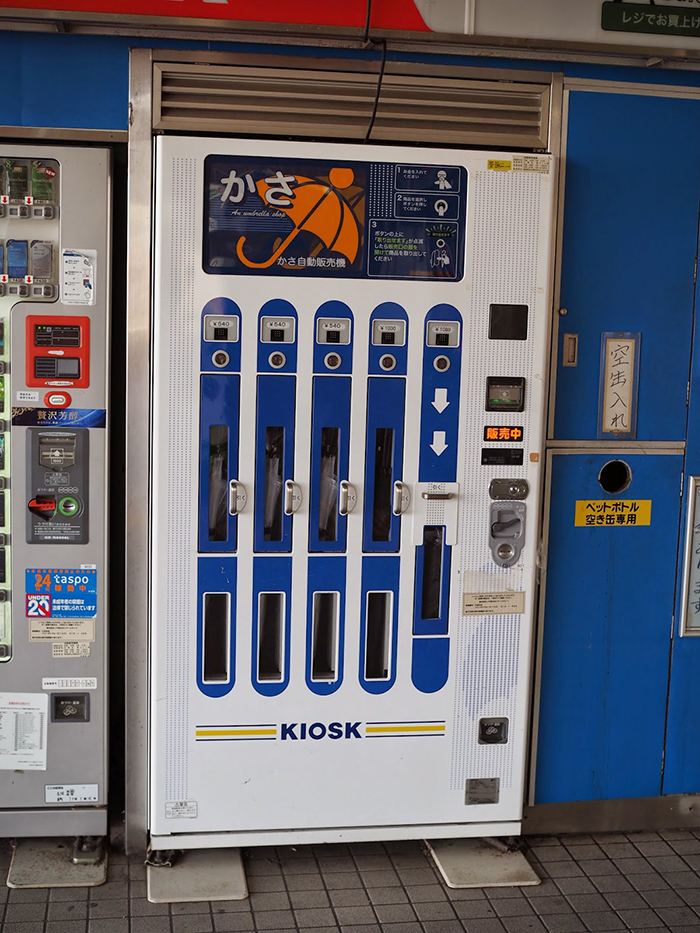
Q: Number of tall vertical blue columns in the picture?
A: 5